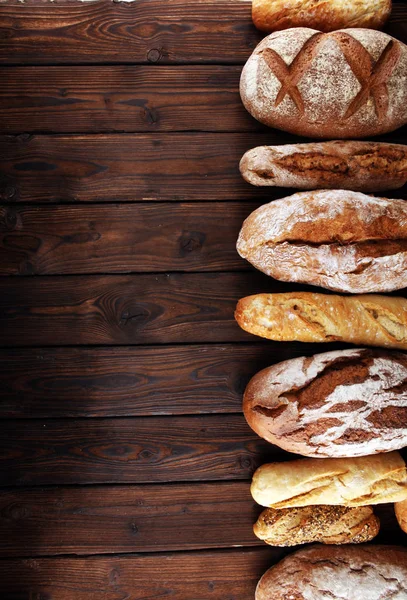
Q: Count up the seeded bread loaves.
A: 1